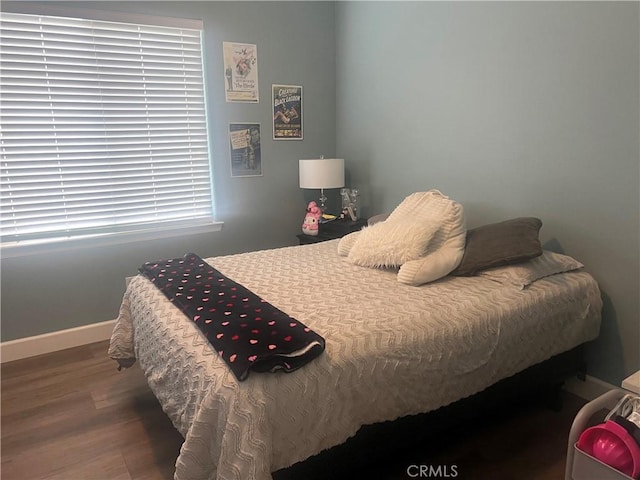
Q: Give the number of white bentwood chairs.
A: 0